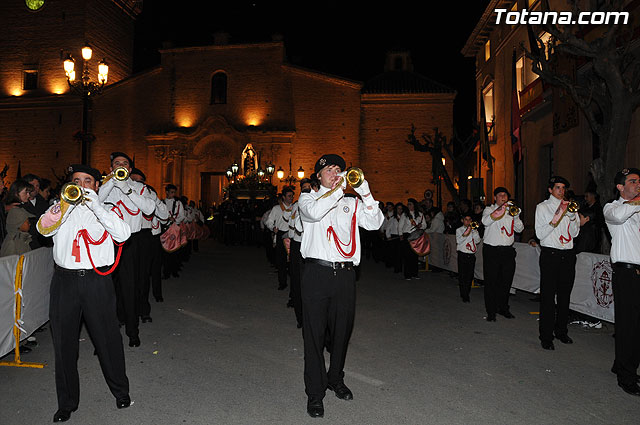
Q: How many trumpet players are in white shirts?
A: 7